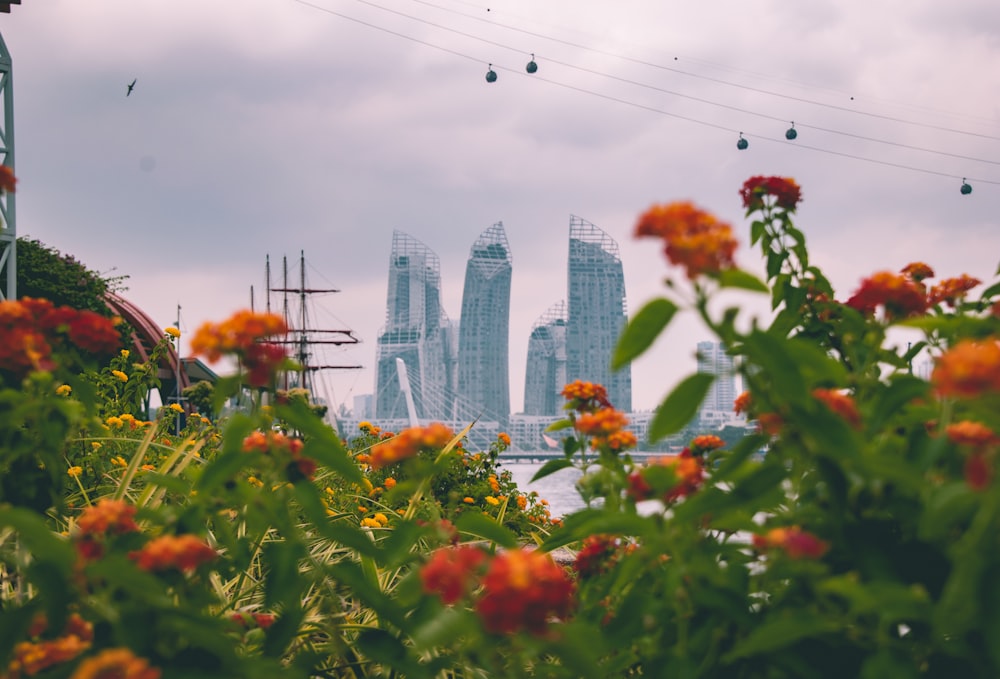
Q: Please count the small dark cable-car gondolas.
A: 5